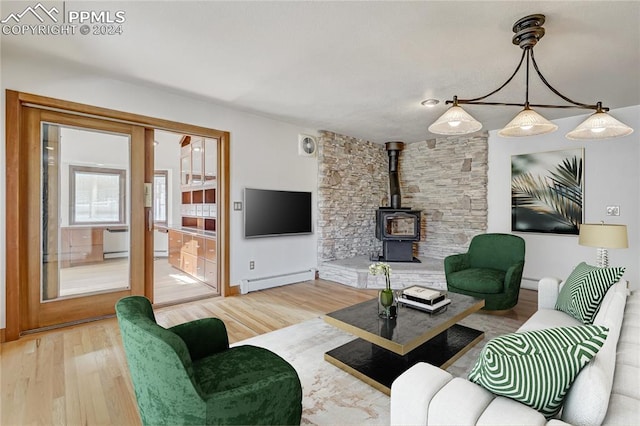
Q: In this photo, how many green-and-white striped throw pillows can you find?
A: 2